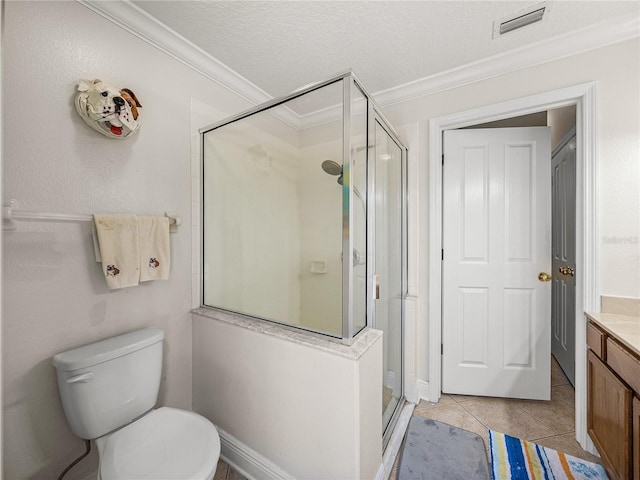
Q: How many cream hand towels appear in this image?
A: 2